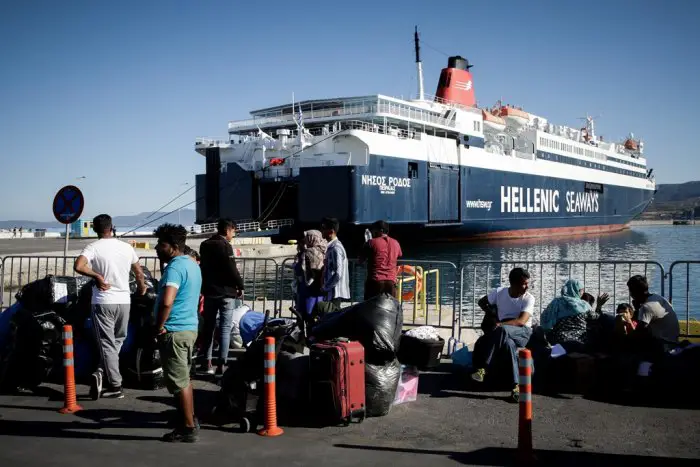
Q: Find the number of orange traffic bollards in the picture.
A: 3